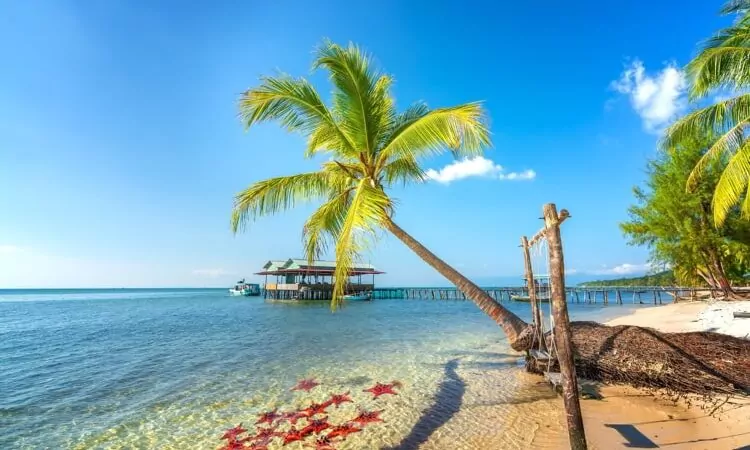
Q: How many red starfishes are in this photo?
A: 15